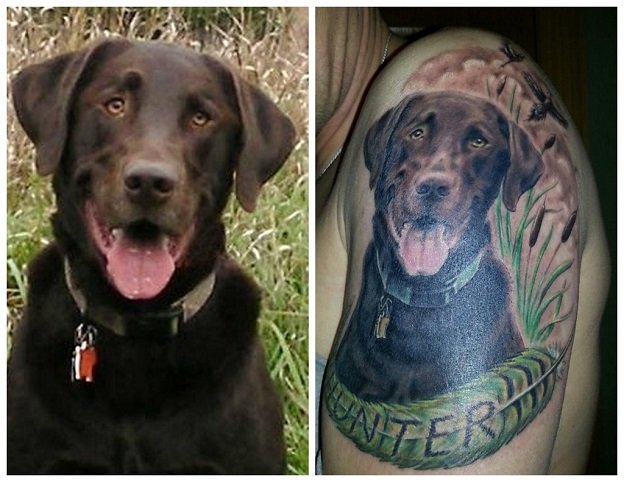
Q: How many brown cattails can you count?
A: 4